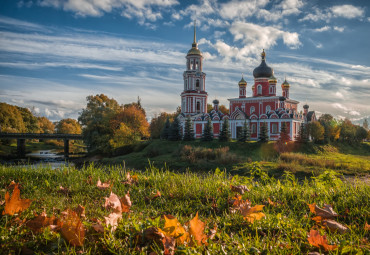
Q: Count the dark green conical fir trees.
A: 9